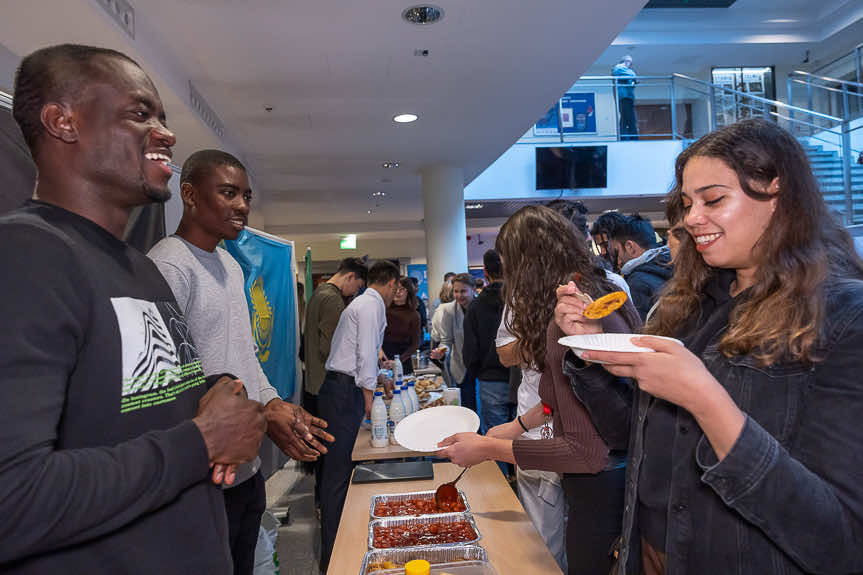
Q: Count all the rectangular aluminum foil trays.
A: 3